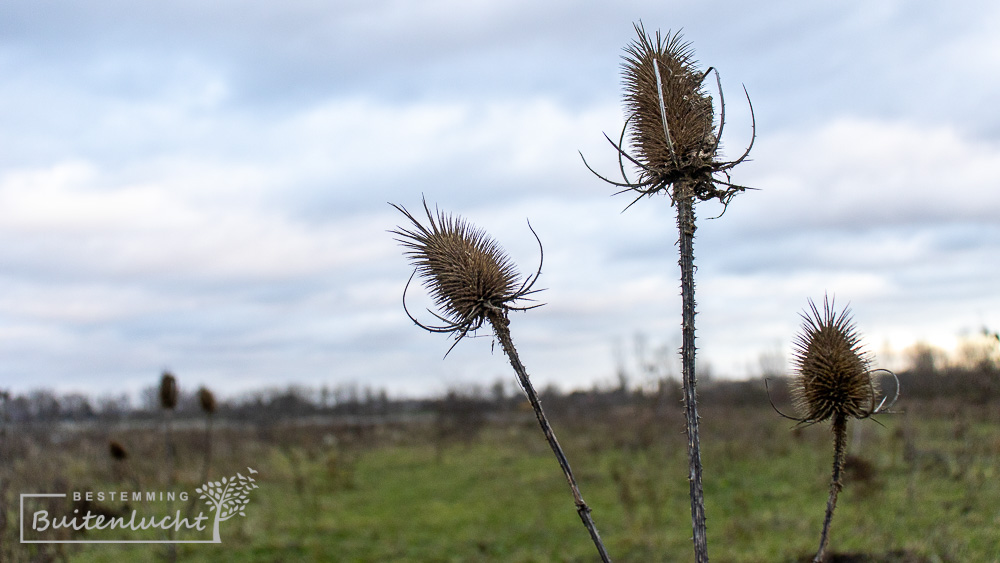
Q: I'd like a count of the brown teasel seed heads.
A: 6